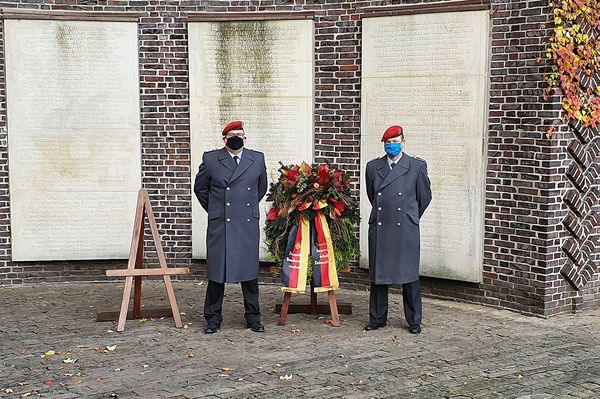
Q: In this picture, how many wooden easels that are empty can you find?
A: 1